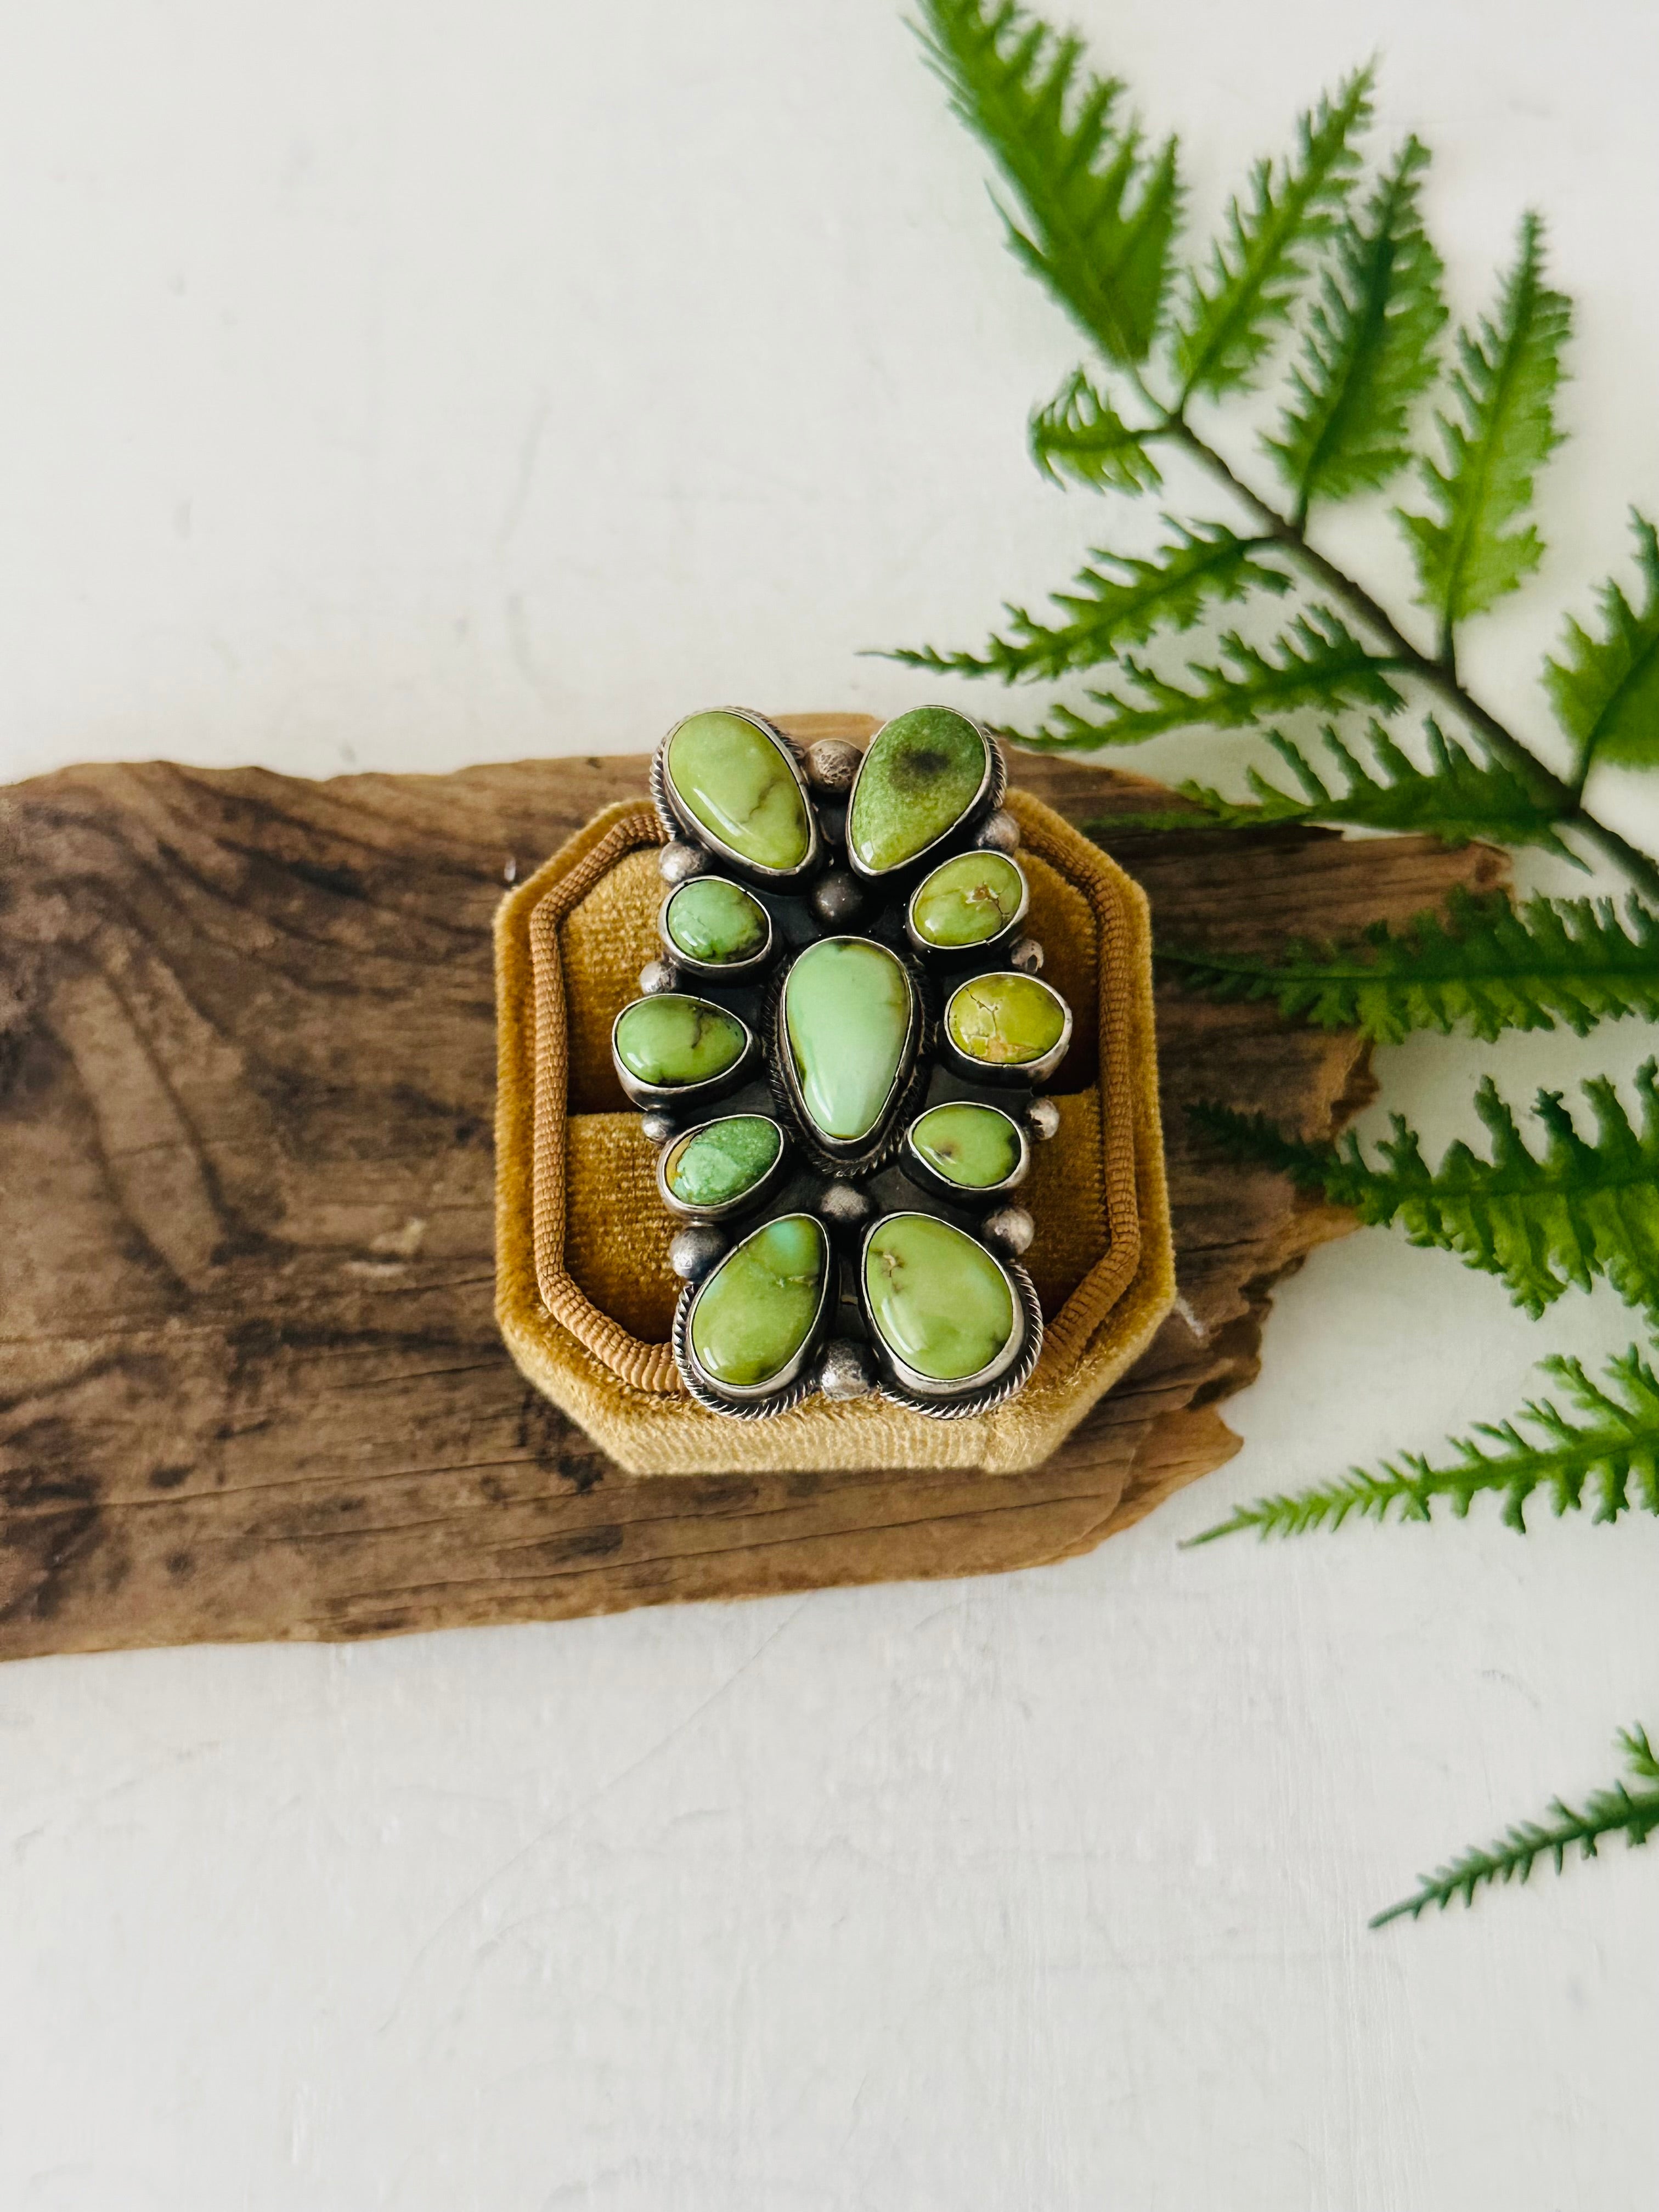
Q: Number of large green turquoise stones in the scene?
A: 5